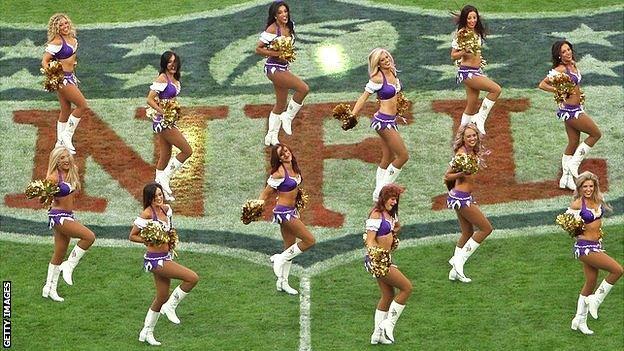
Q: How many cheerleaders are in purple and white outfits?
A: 12